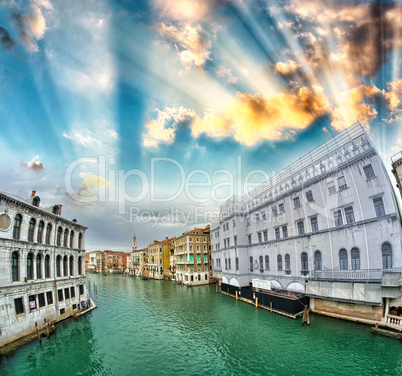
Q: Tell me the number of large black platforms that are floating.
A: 1